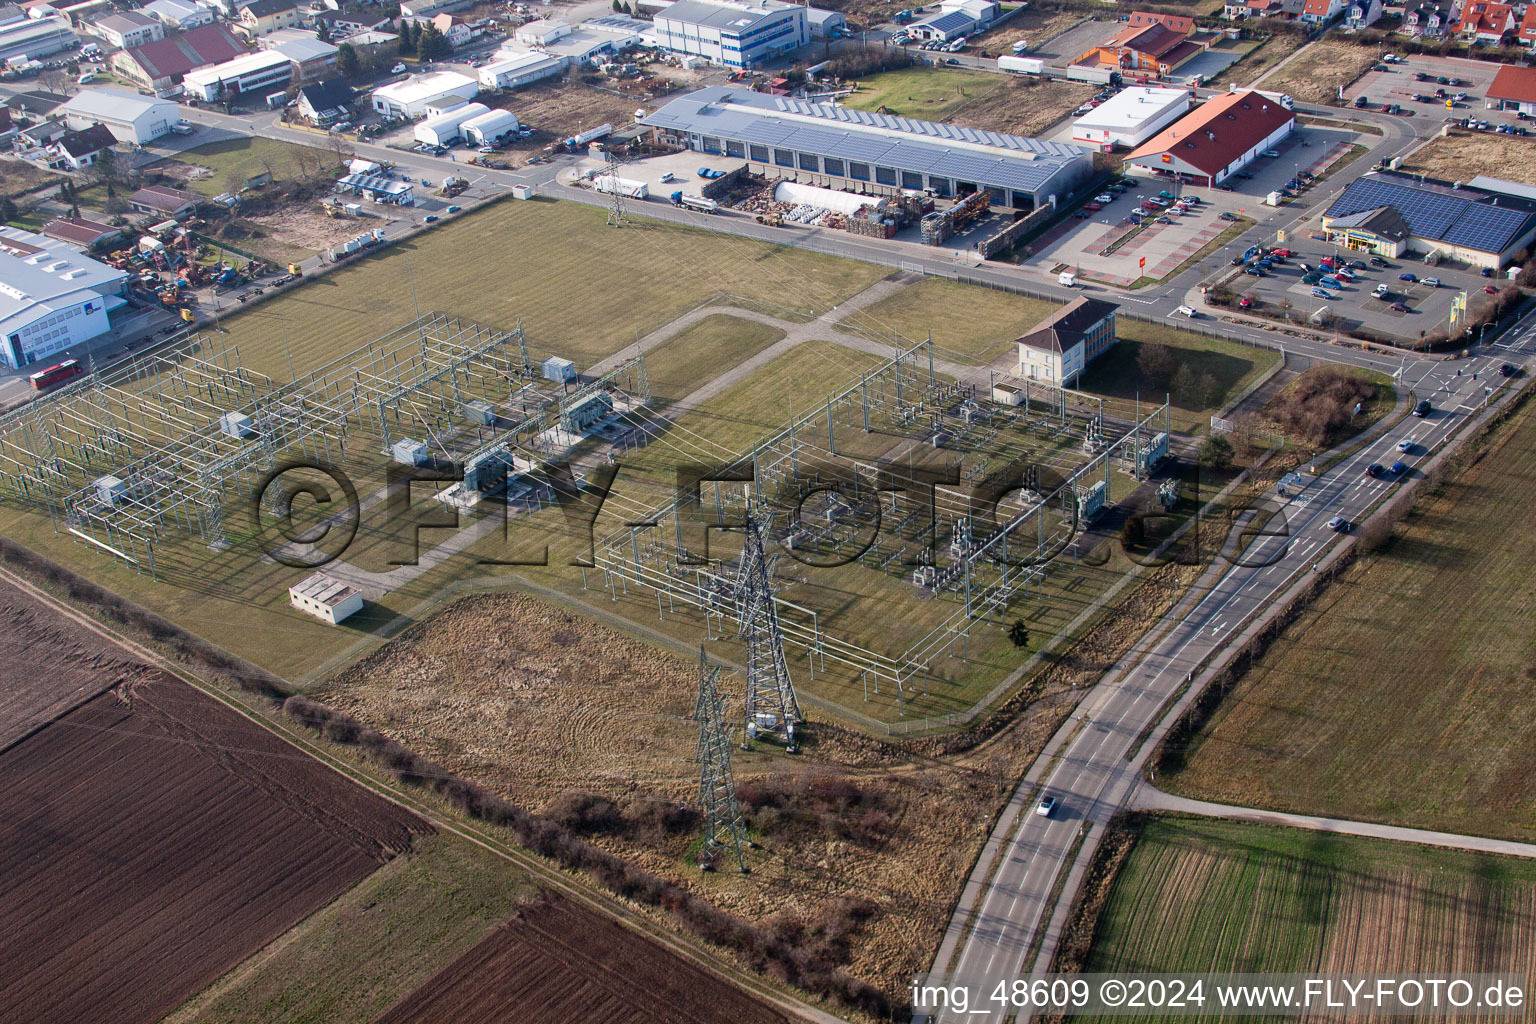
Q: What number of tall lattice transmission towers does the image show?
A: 3